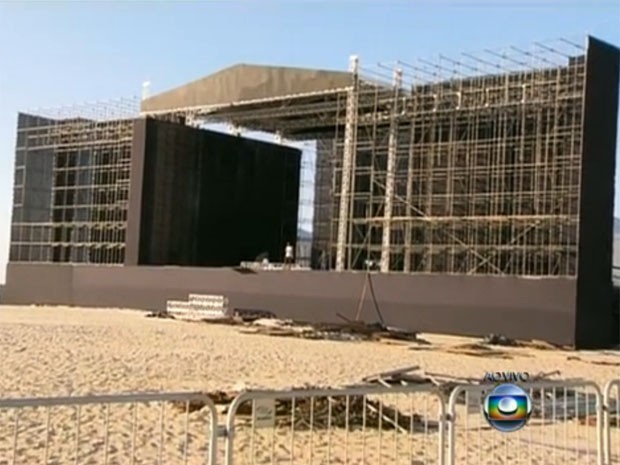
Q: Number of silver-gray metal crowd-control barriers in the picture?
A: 4